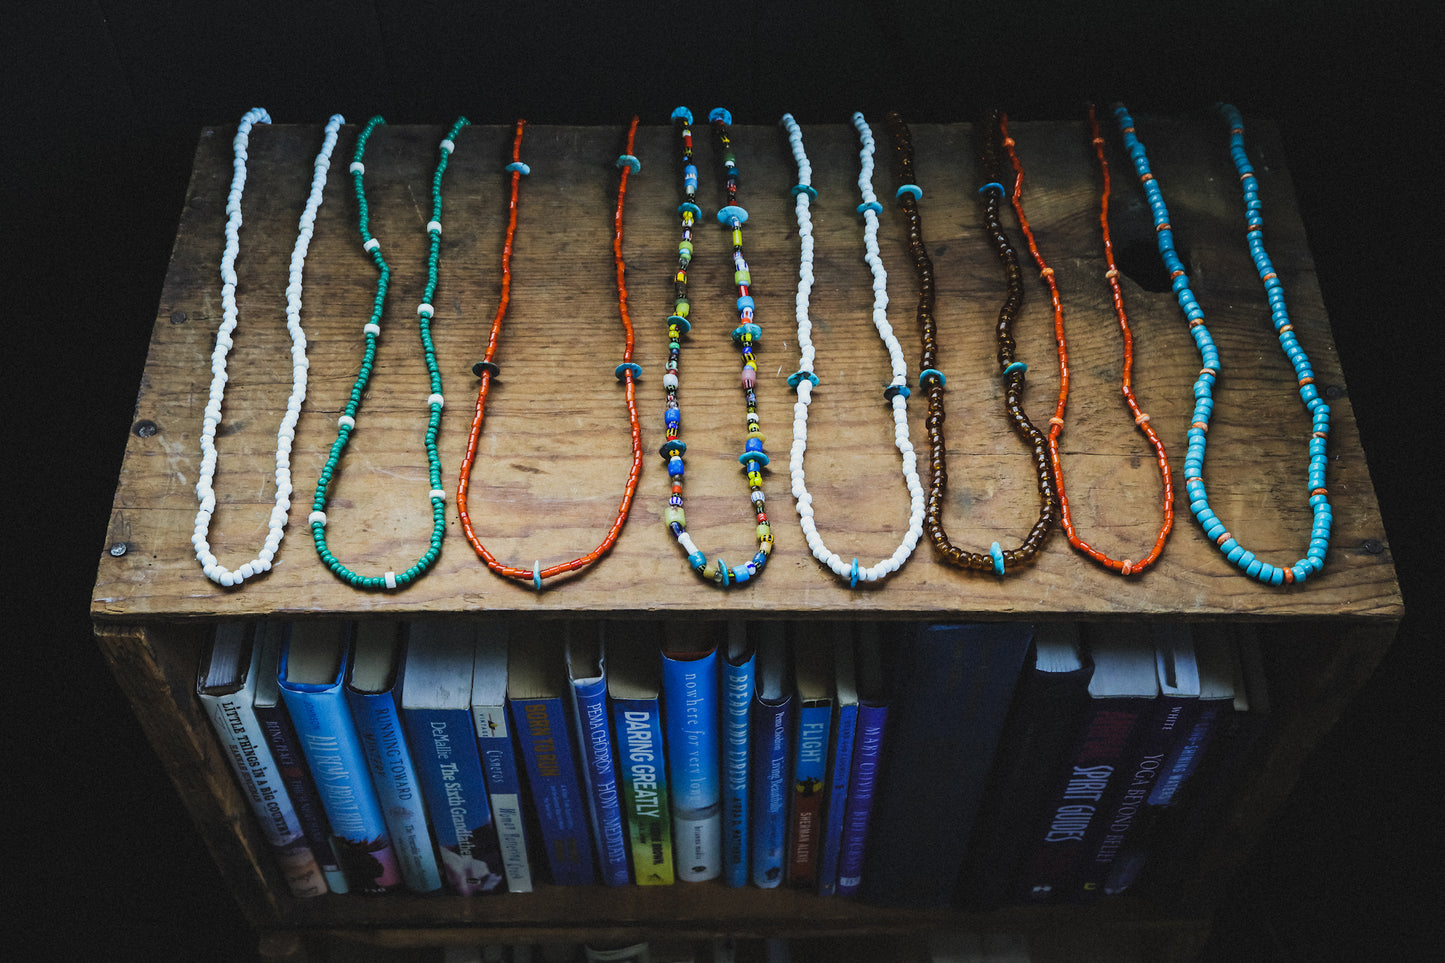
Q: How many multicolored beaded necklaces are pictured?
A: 1